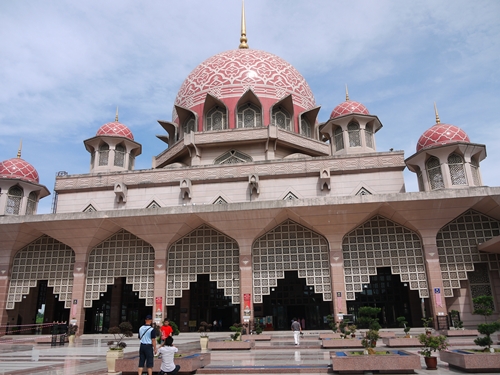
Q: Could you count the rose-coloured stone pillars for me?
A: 6